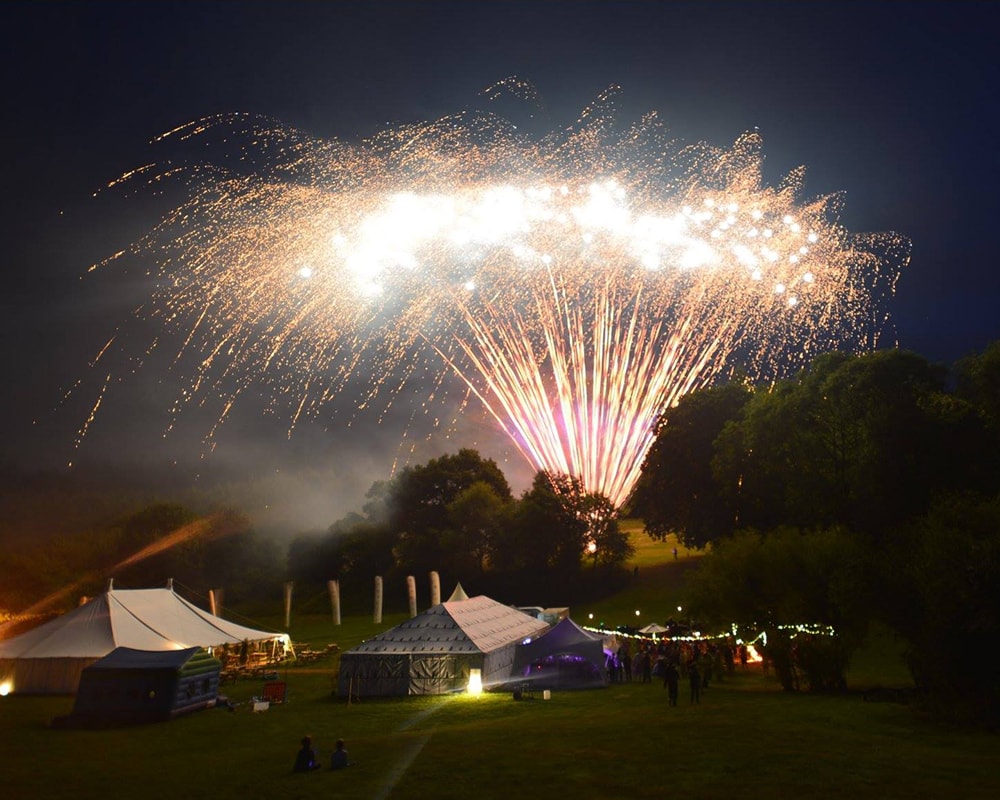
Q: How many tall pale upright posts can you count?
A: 6